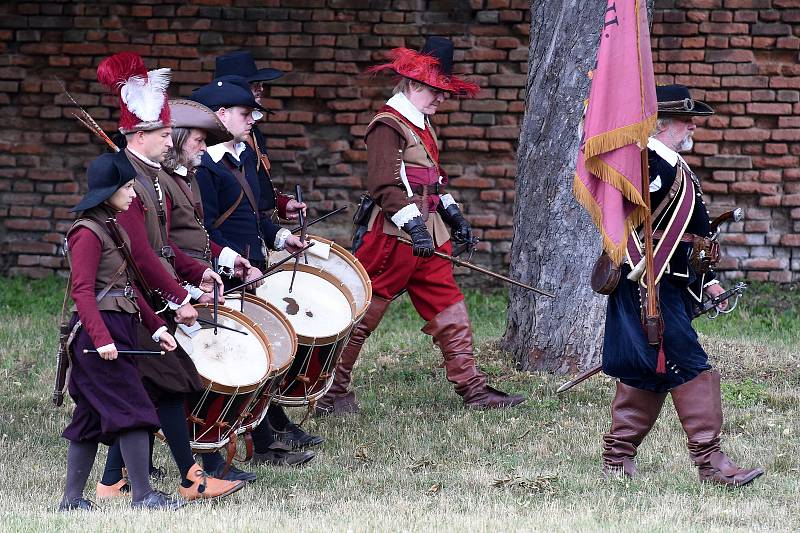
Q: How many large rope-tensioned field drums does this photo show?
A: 4